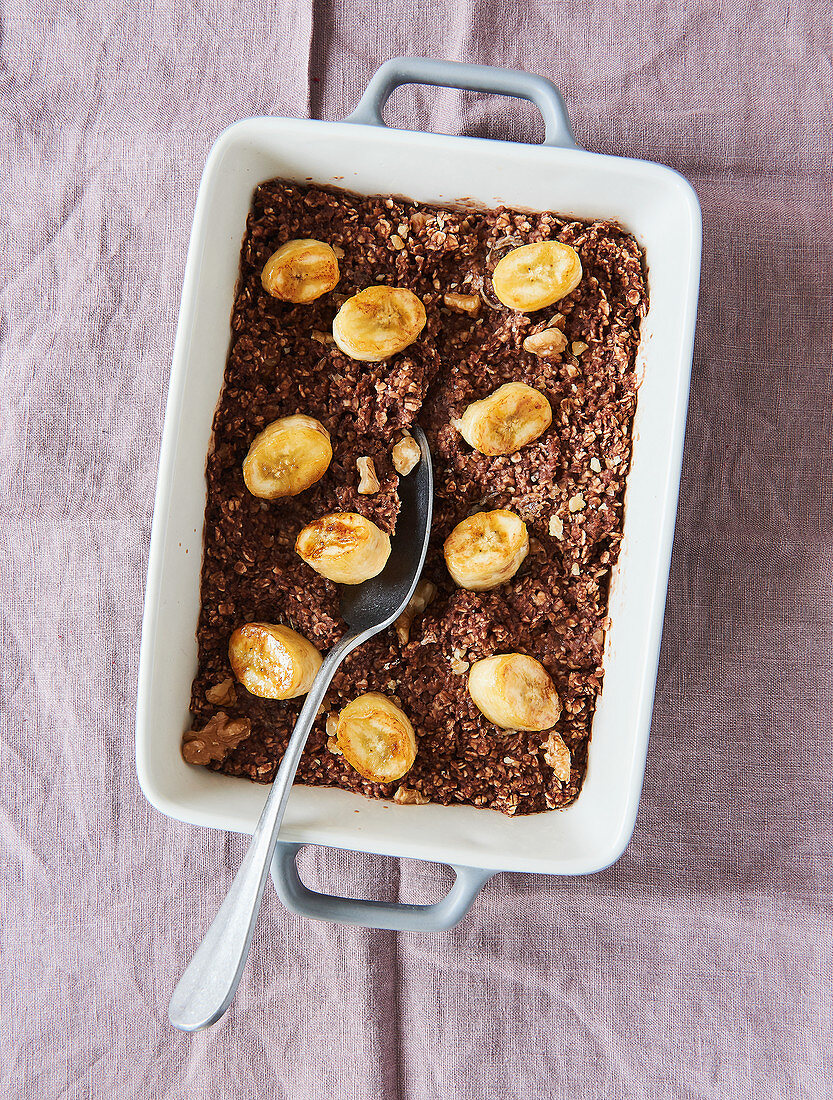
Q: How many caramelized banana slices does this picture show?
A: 10